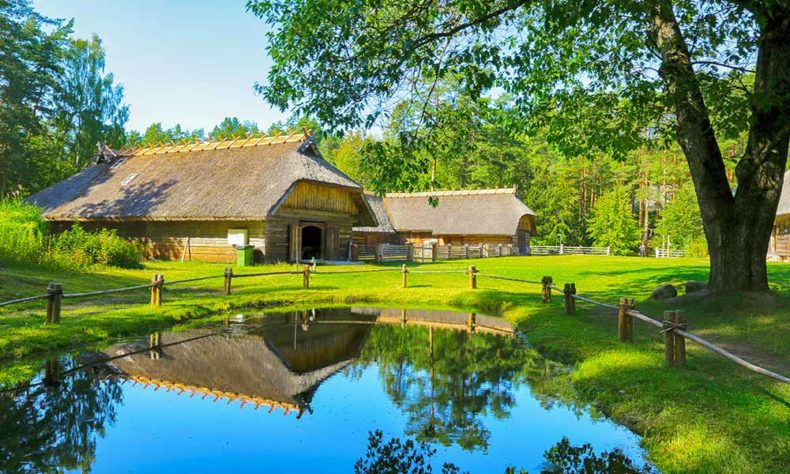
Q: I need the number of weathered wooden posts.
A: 10